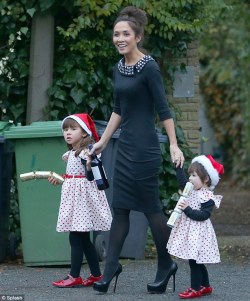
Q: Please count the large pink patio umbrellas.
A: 0